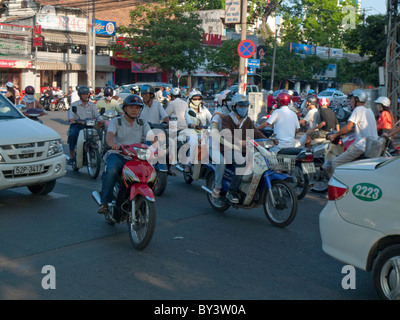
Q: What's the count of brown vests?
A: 1